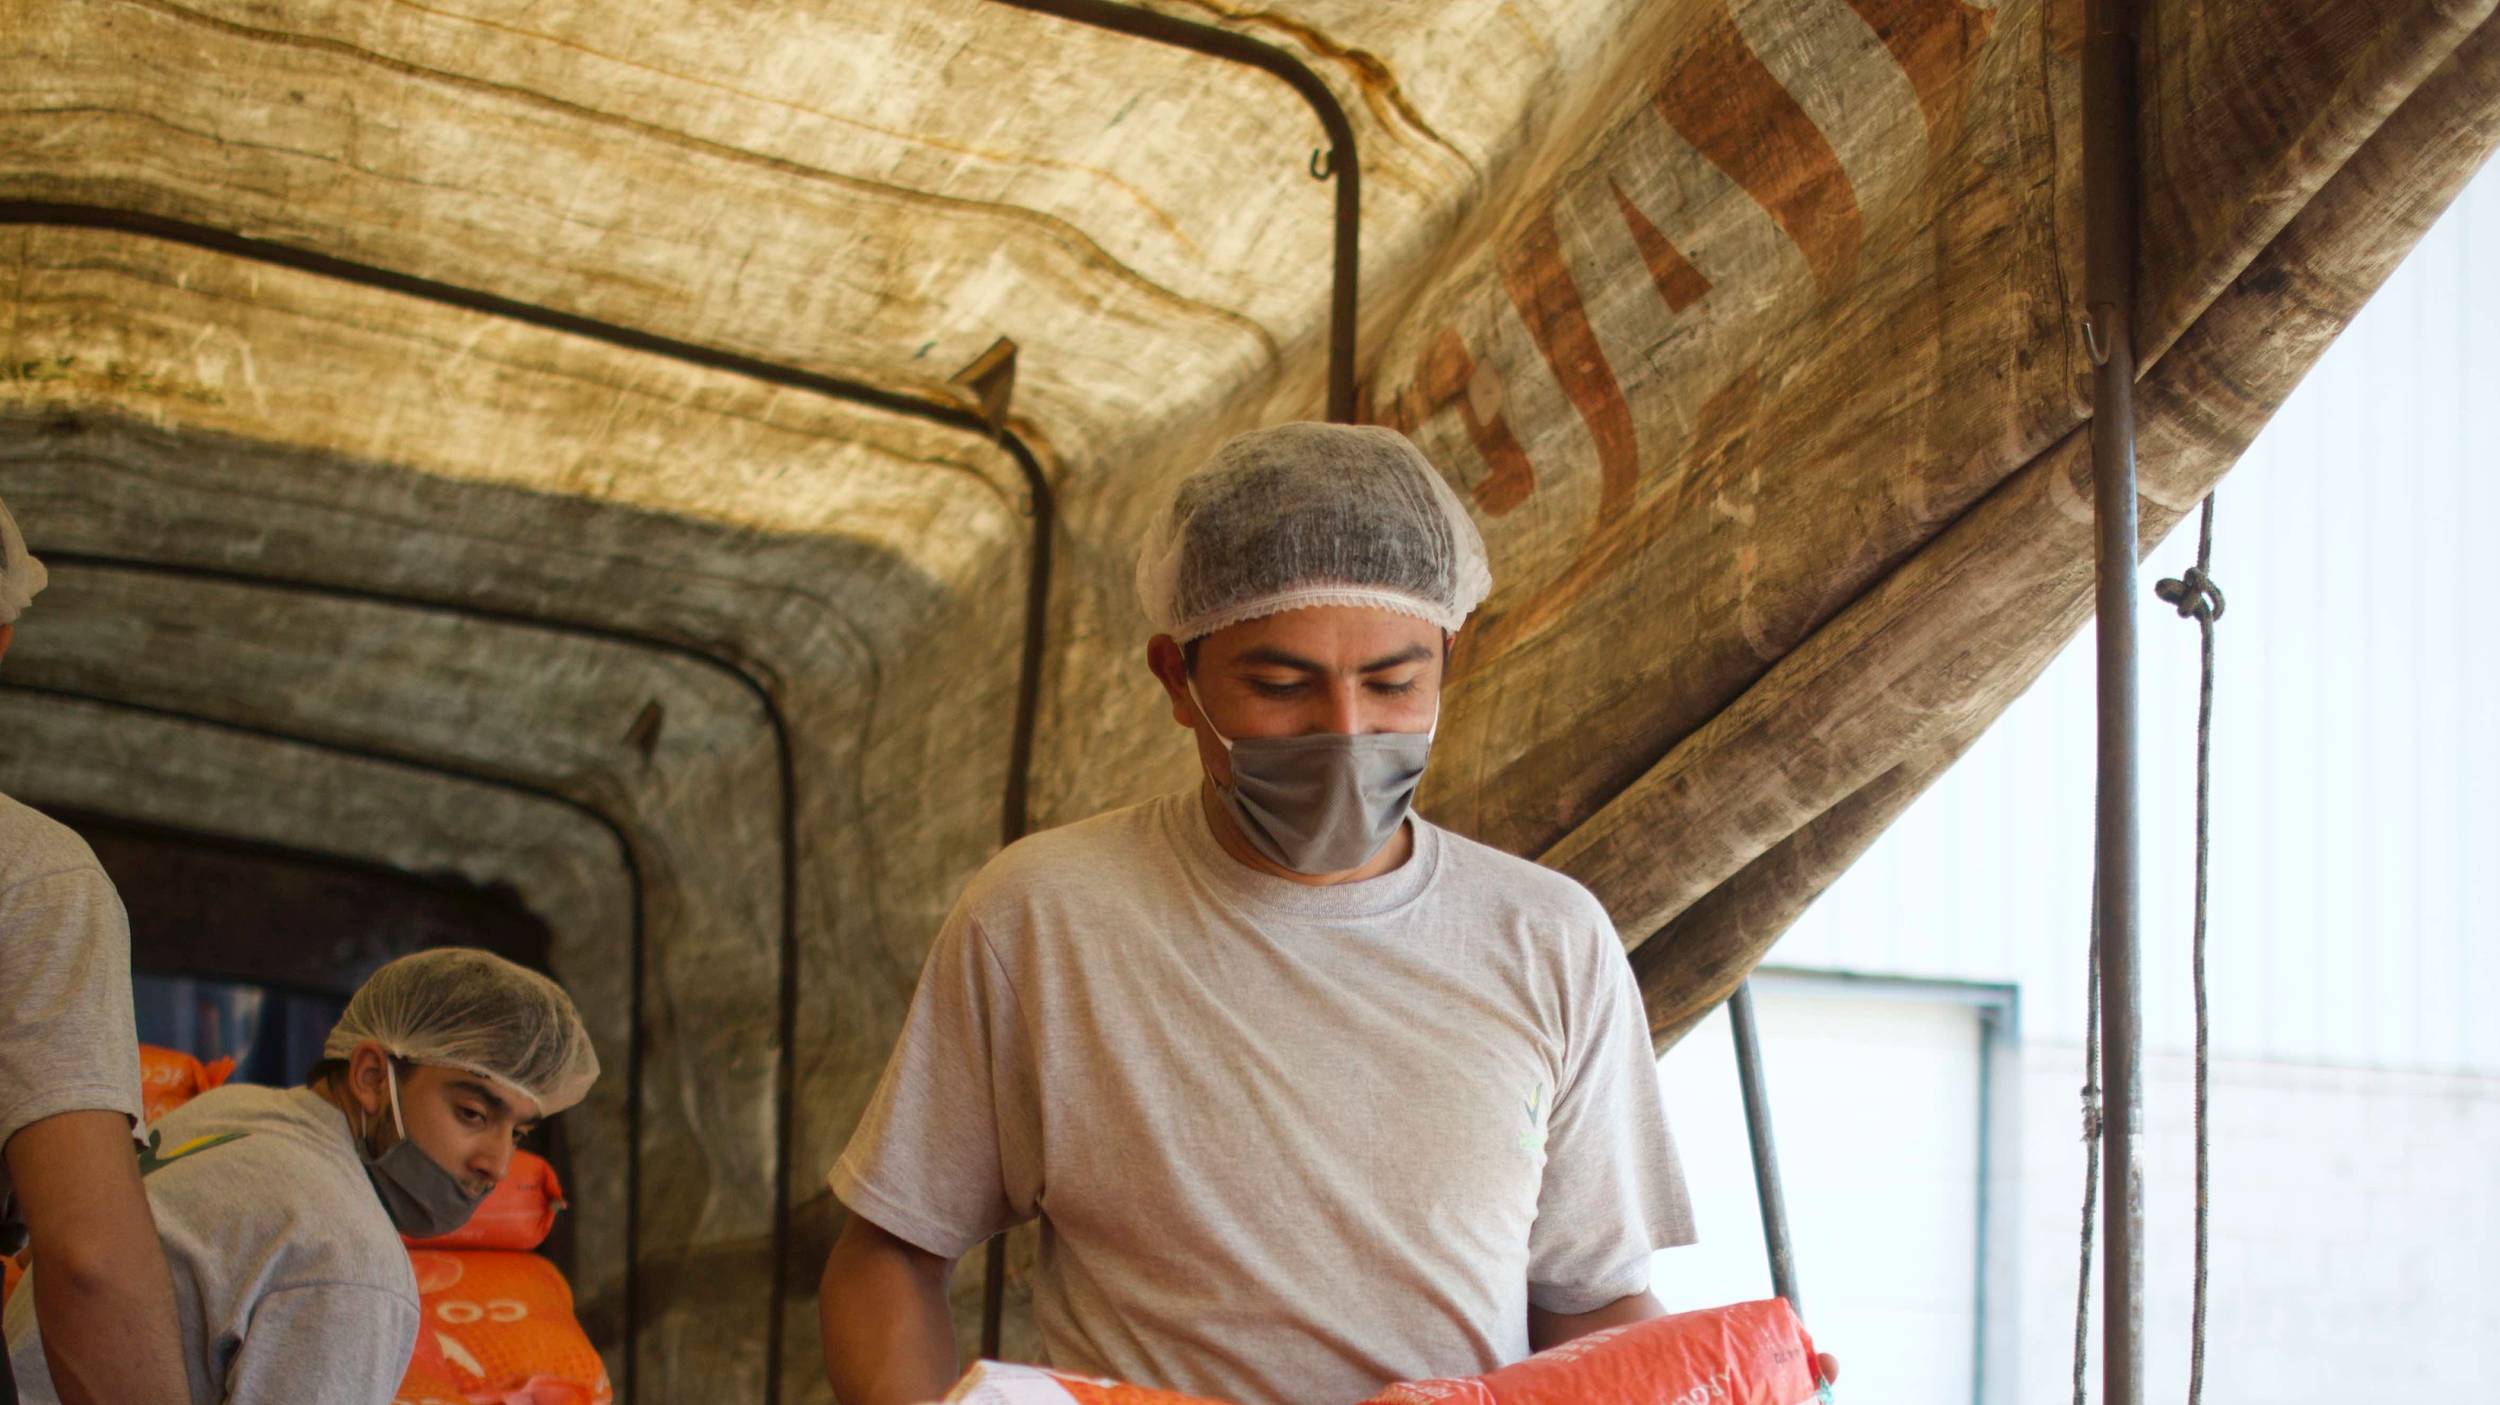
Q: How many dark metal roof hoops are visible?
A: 4